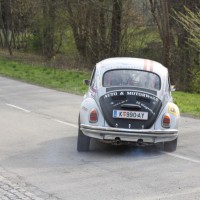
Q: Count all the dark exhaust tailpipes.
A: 2